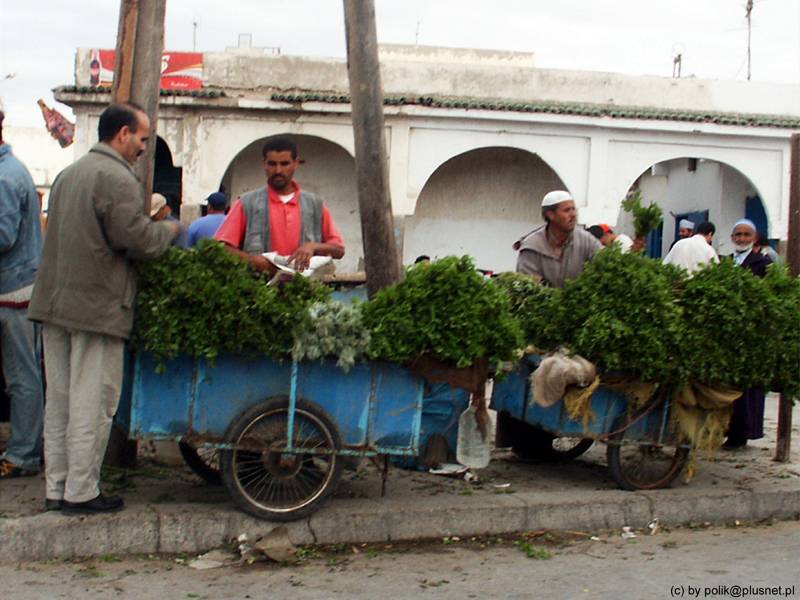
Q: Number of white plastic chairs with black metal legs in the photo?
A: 0